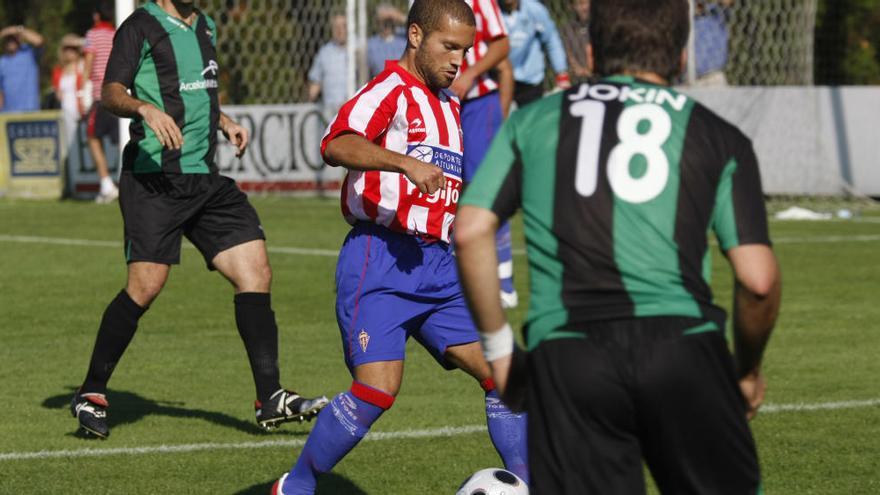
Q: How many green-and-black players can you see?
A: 2